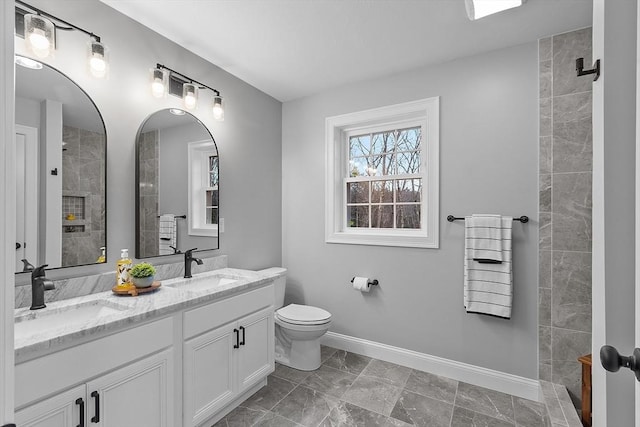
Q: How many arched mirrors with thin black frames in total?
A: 2